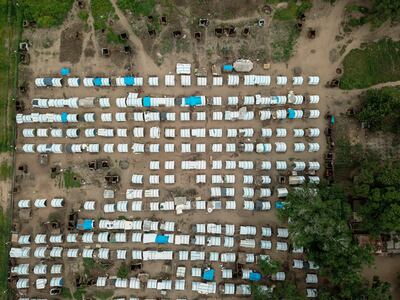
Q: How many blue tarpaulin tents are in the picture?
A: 13